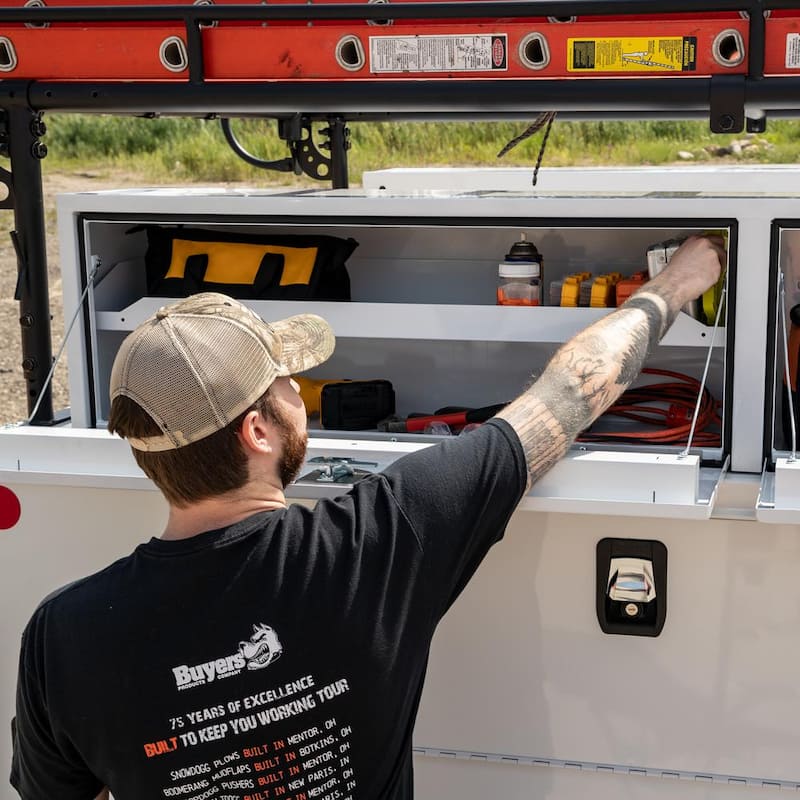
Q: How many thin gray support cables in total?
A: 3